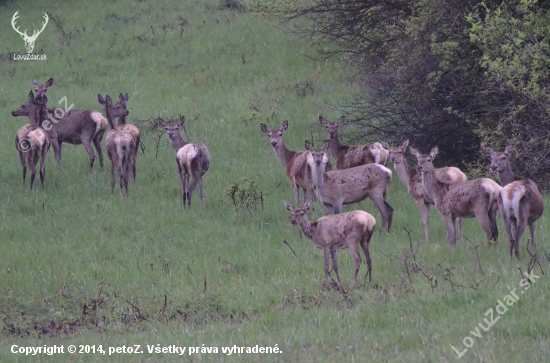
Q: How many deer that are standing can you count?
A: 12